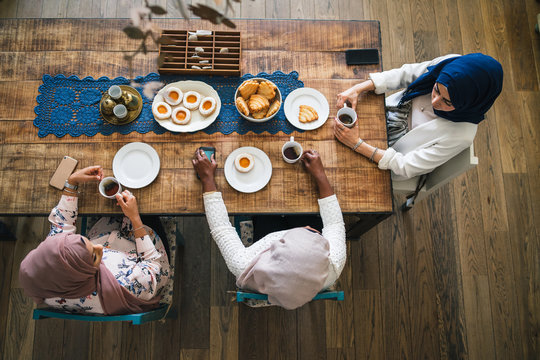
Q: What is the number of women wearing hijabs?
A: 3